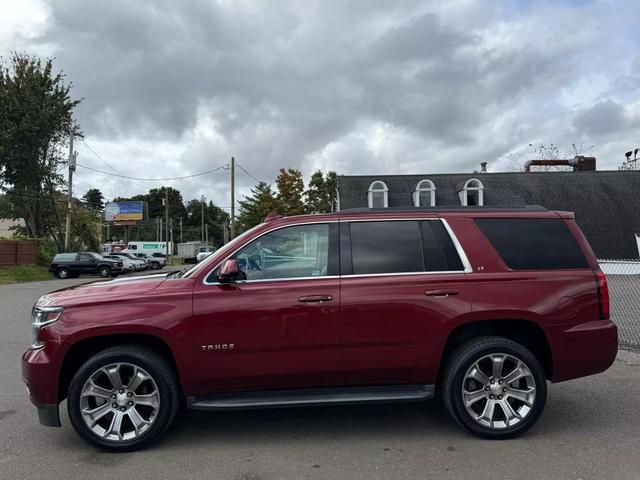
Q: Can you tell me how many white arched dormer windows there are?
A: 3